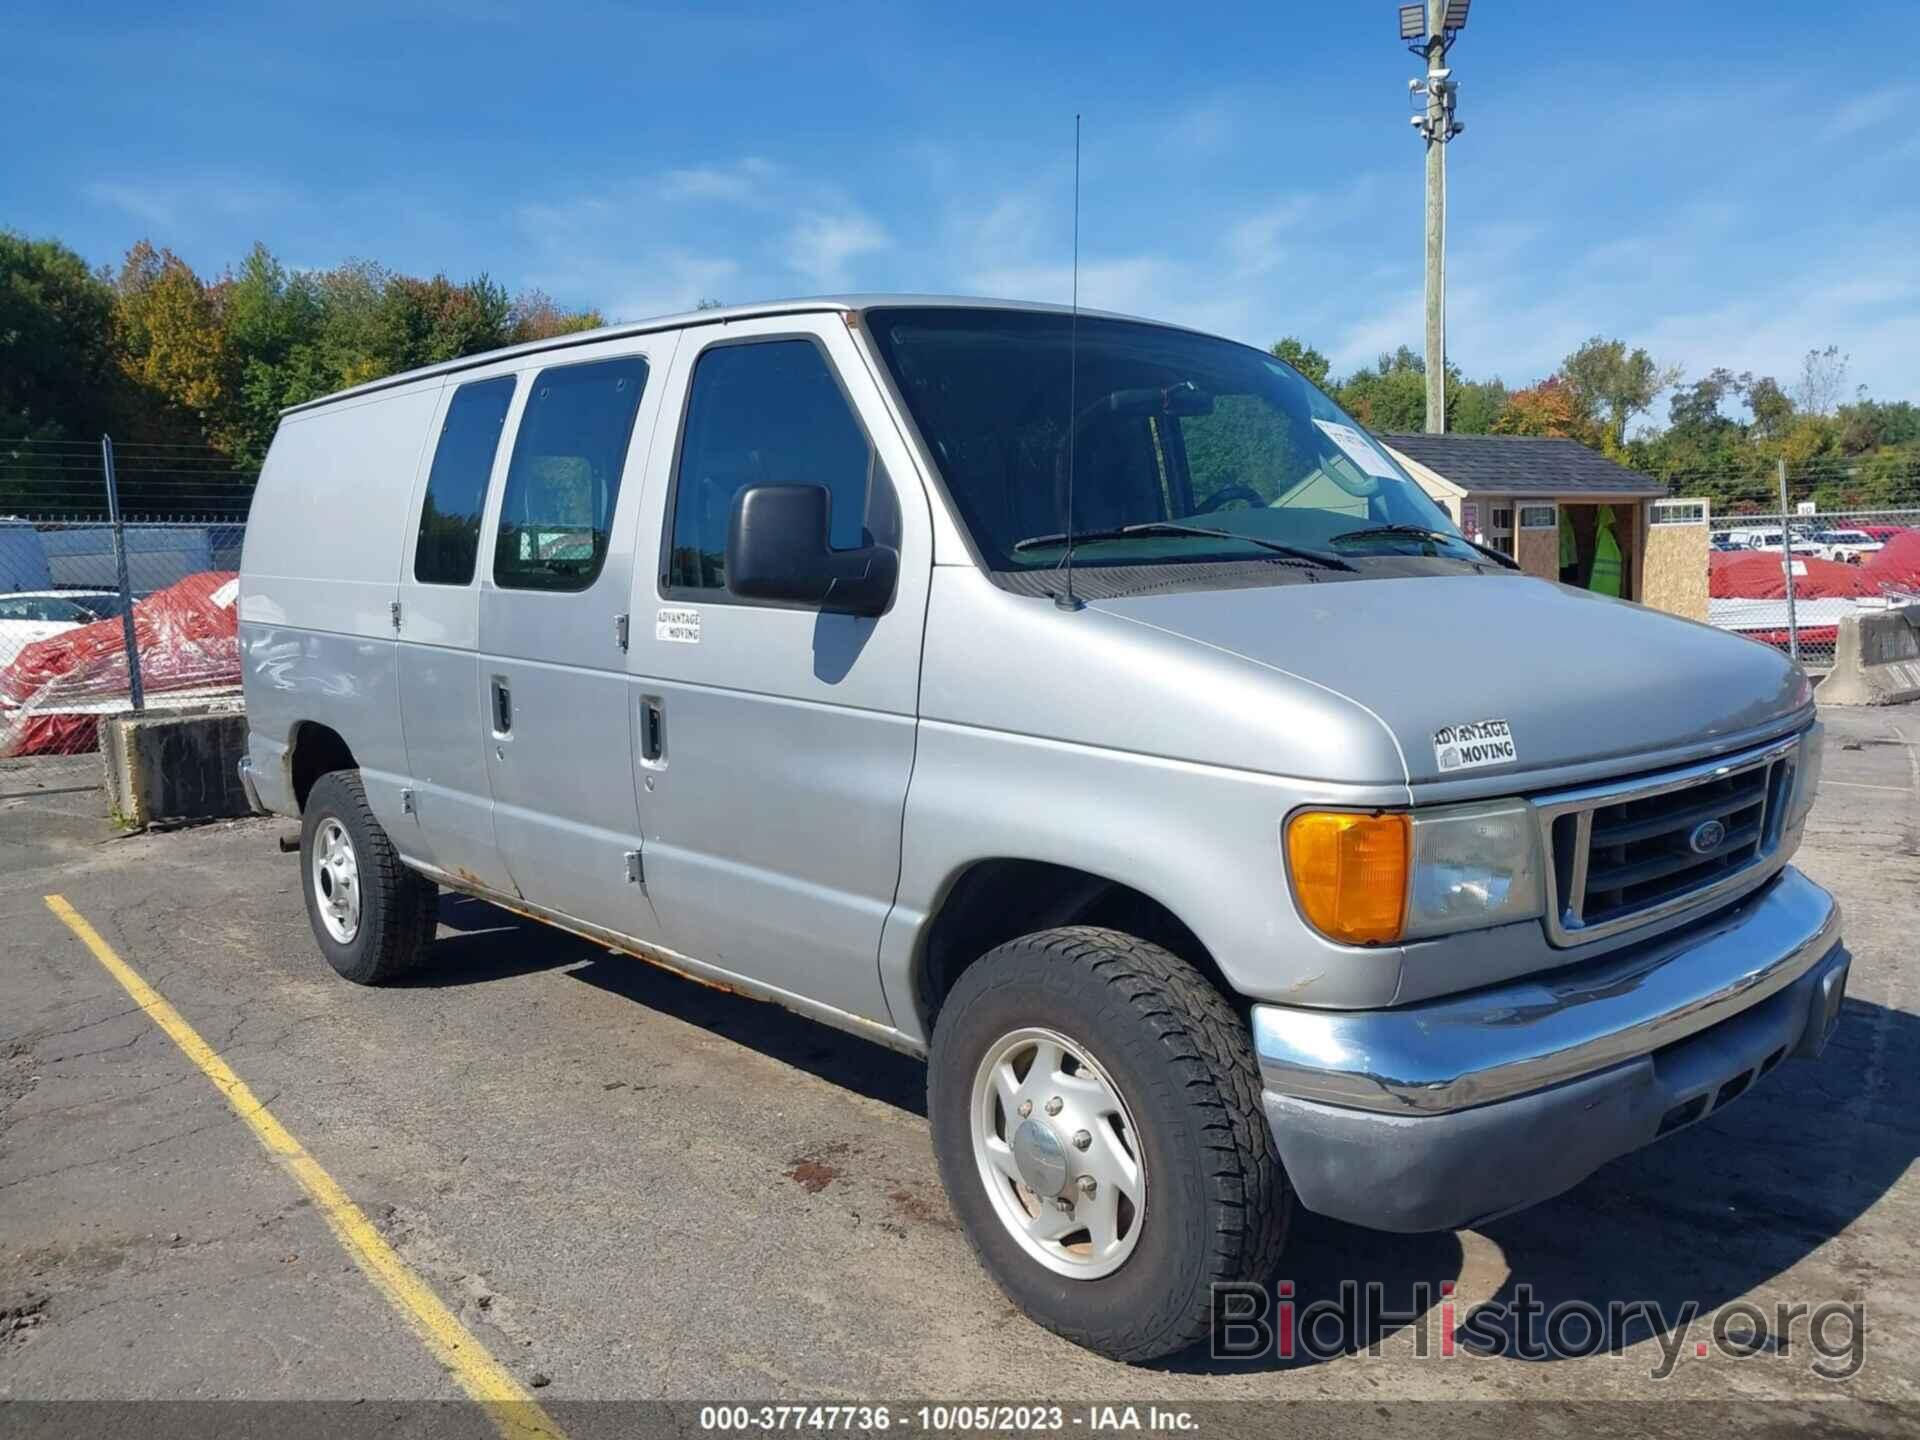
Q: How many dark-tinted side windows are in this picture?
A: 3